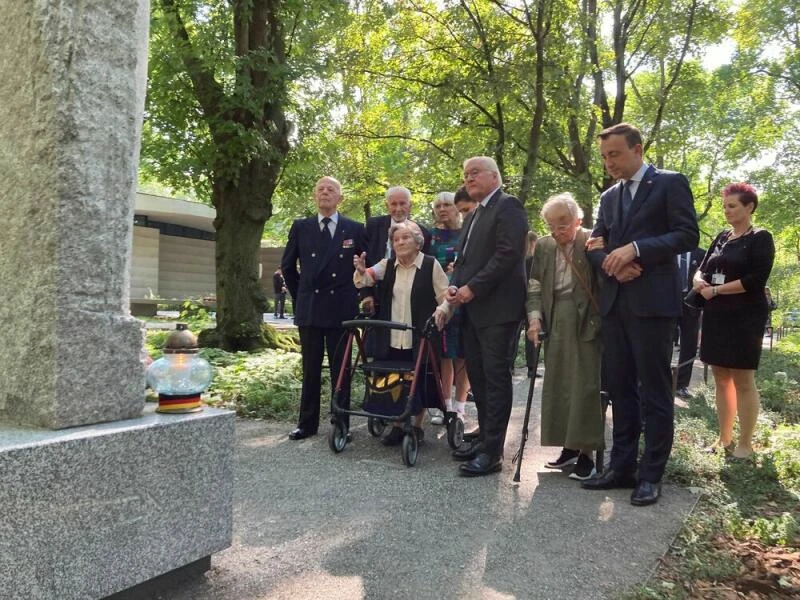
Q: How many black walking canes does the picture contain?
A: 1